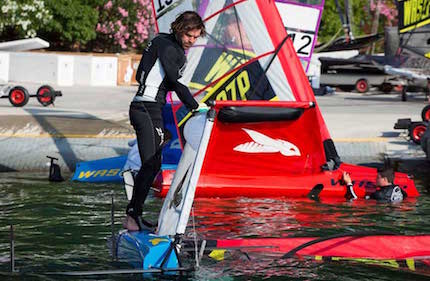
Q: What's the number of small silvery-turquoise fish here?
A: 0